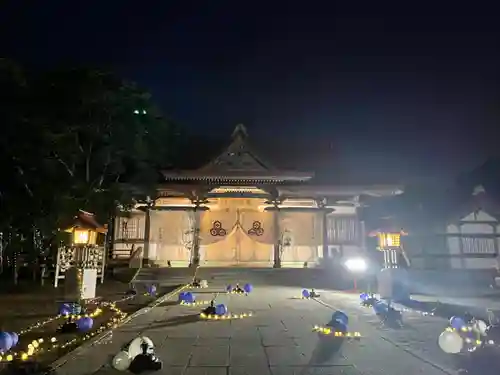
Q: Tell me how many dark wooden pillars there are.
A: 4